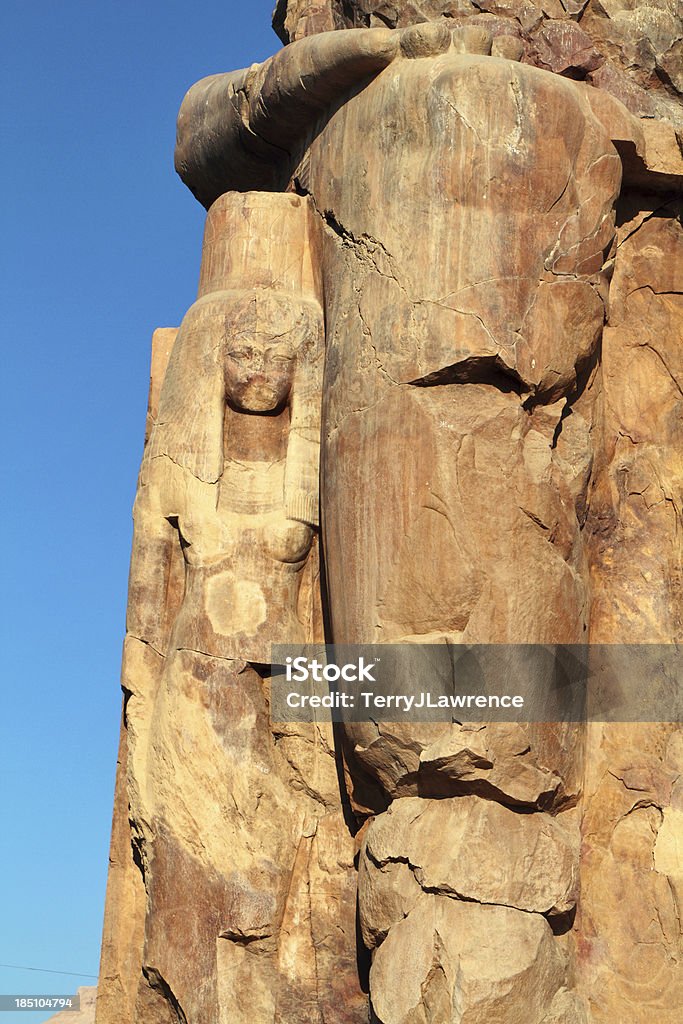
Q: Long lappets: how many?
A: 2